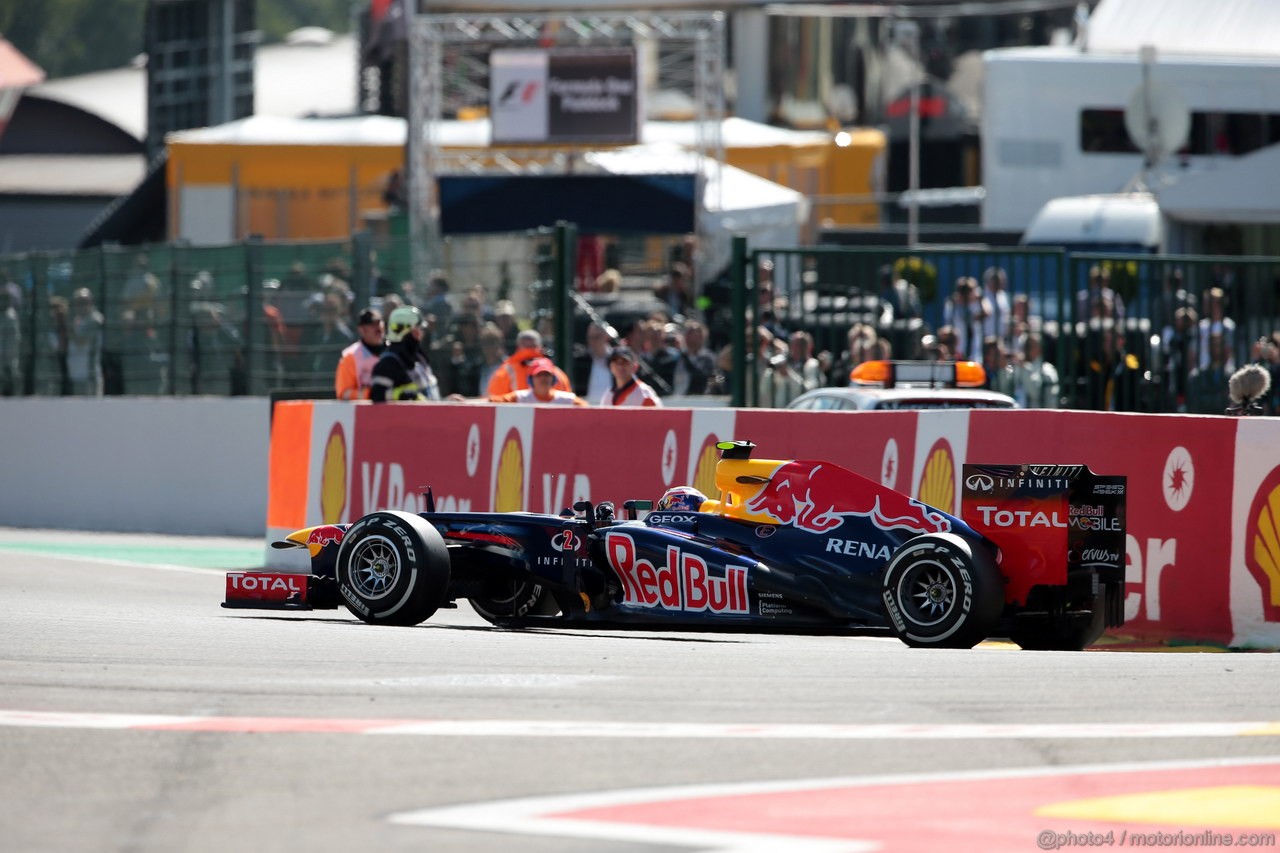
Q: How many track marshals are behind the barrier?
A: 5